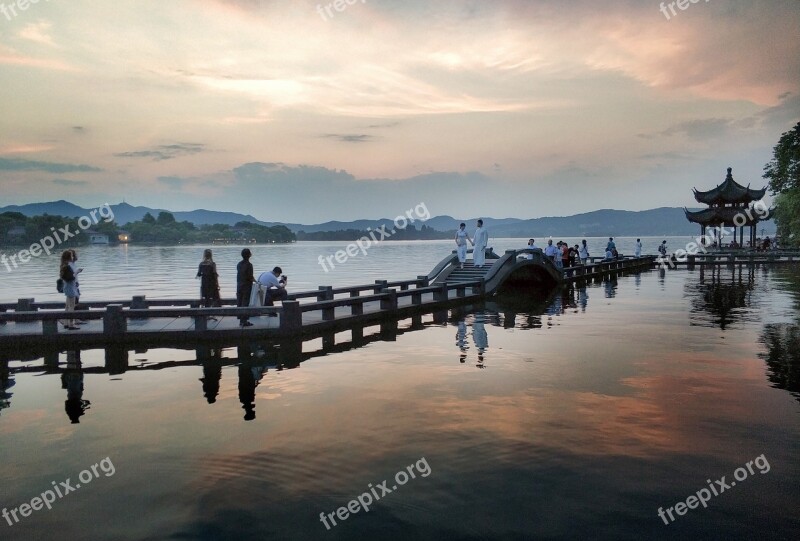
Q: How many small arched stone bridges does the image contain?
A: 1